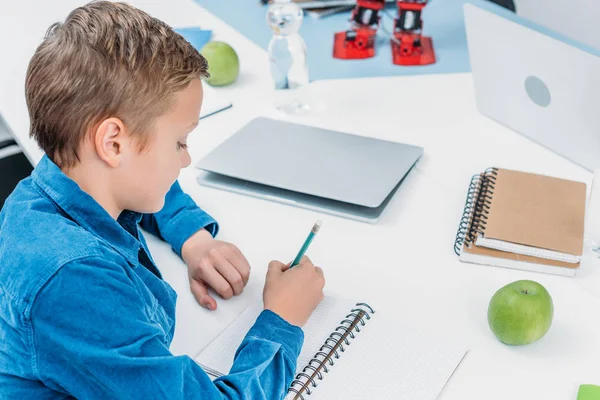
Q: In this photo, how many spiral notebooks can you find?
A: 3